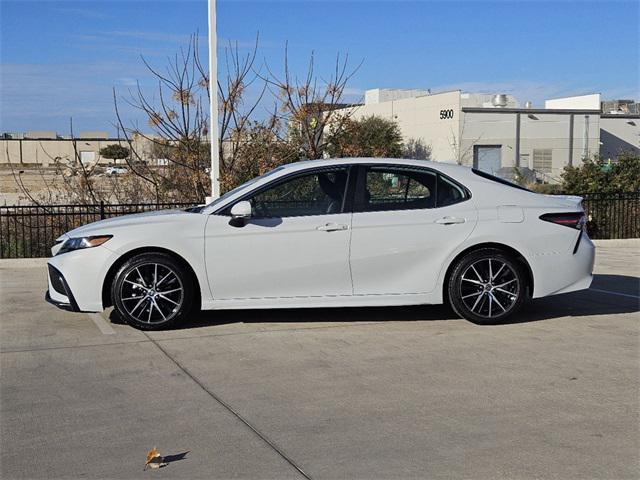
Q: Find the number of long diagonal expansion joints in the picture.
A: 1